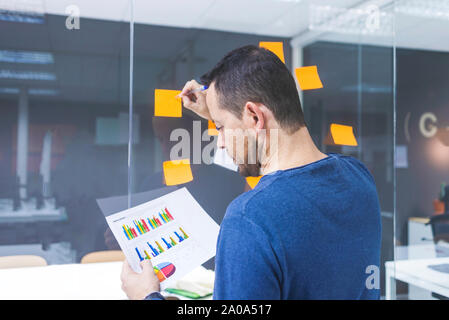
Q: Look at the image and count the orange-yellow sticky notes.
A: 7